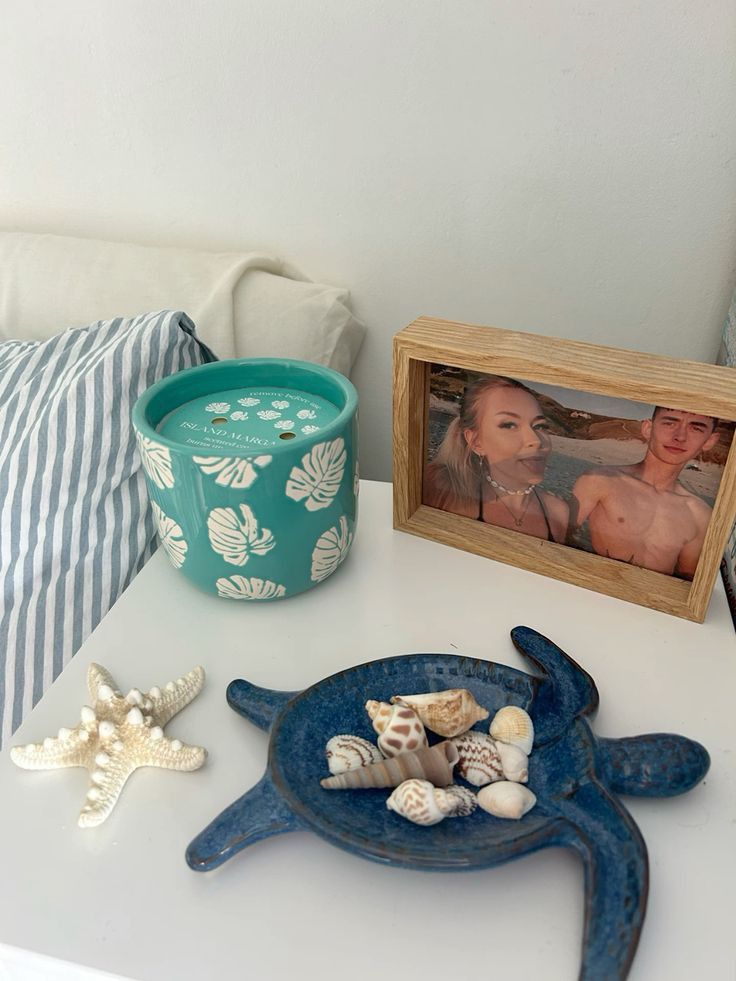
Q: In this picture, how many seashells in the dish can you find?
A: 10